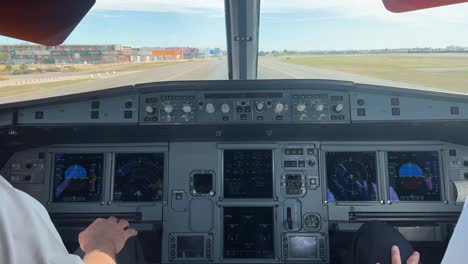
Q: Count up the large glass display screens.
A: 6